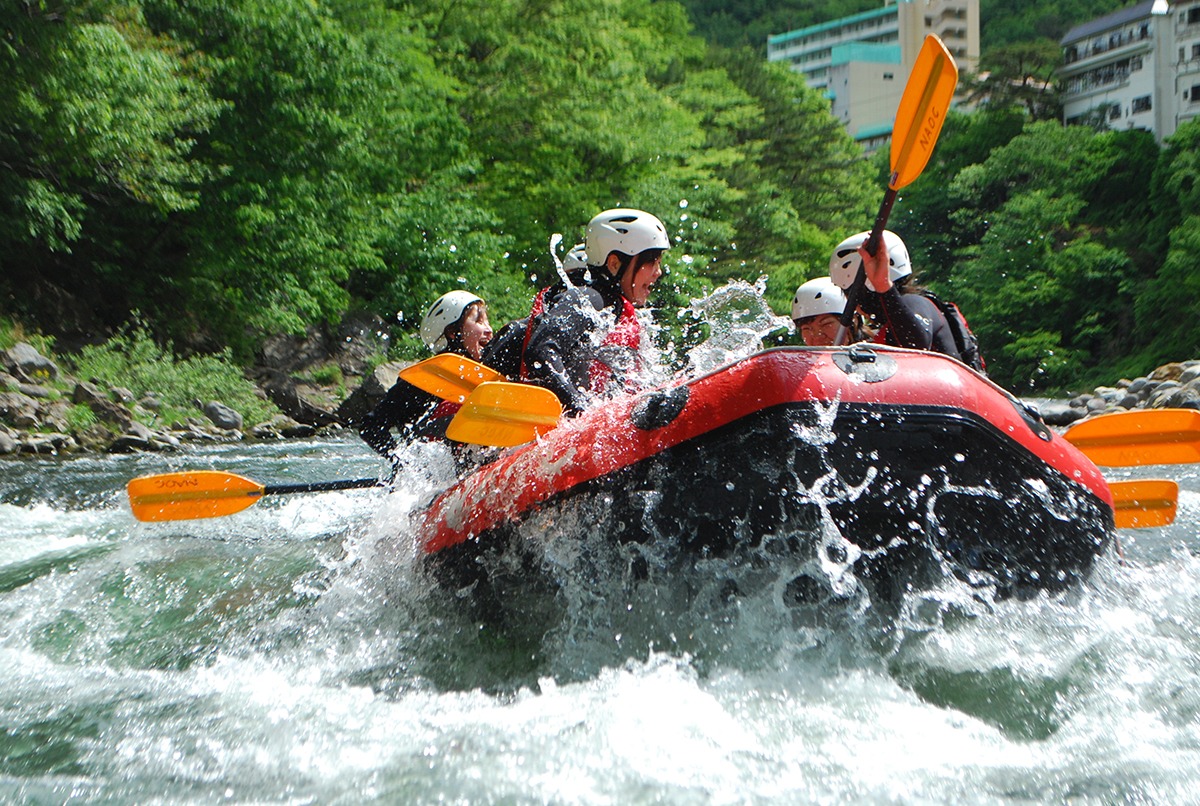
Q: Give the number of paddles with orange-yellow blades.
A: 6